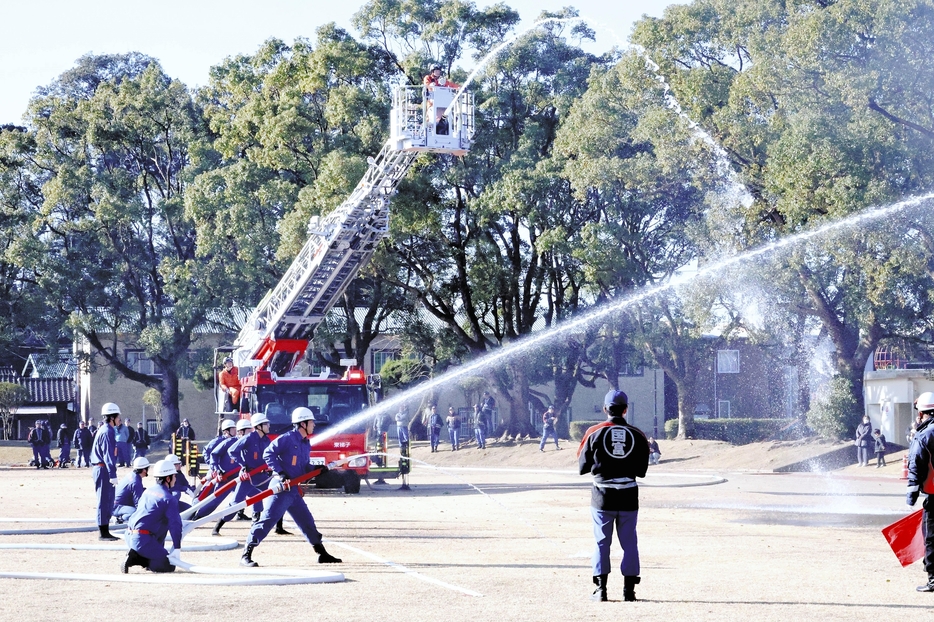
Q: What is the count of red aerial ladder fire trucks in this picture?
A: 1